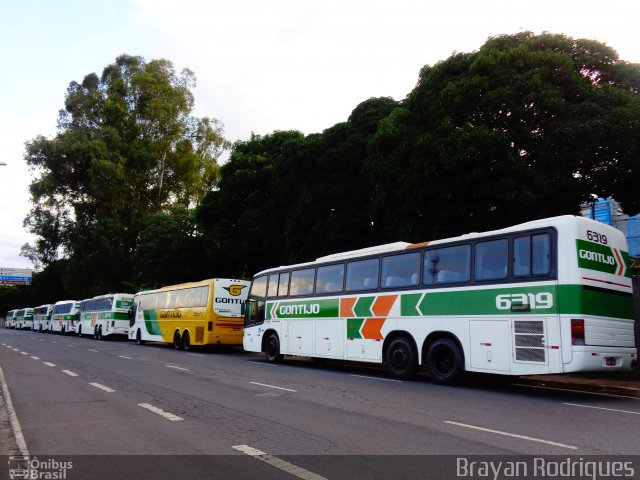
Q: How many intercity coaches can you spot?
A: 7